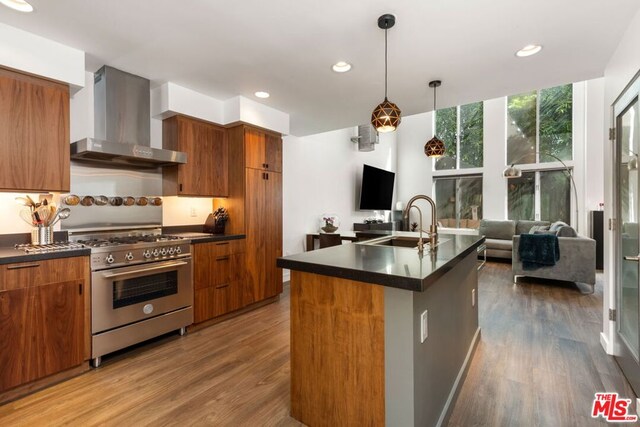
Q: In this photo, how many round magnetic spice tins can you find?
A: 7